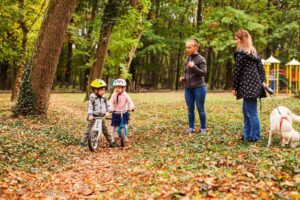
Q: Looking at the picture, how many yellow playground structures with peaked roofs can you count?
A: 2